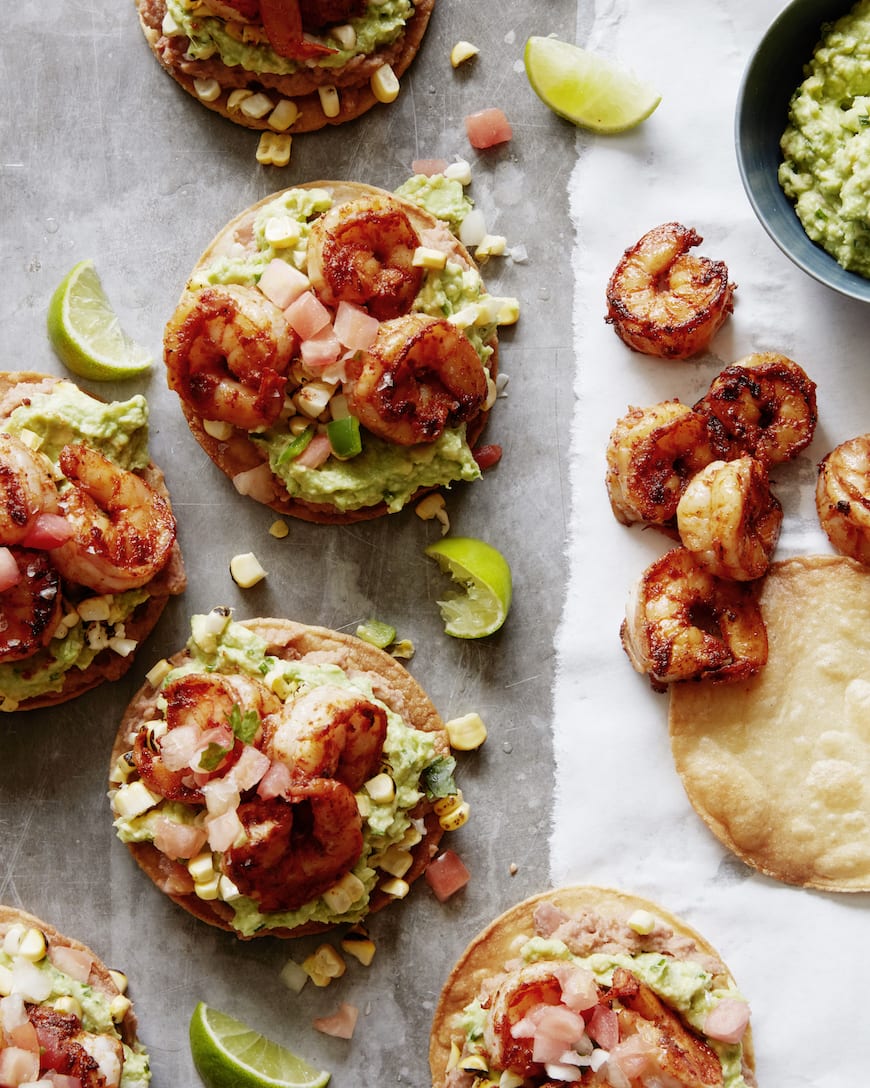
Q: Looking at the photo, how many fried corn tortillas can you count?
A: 7